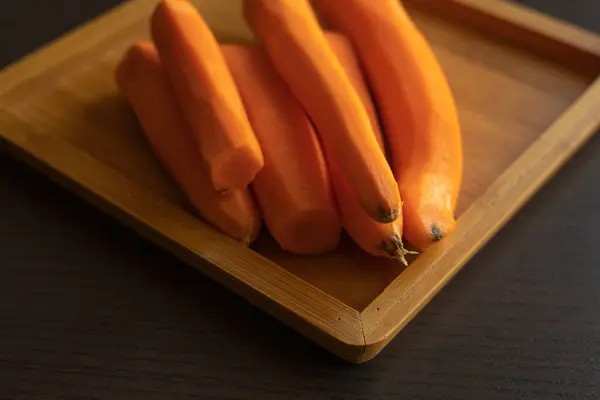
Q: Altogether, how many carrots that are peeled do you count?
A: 6